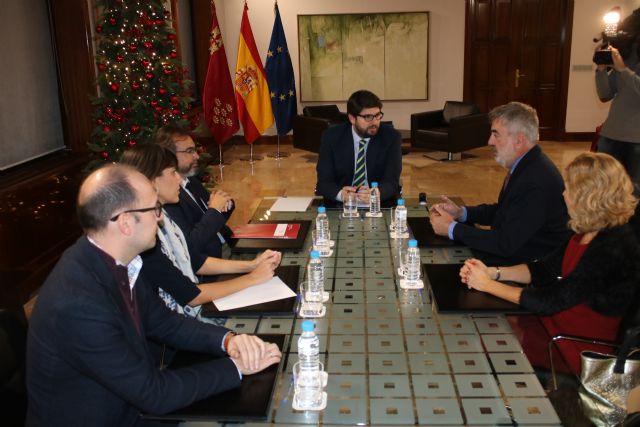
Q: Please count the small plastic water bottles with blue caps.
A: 6